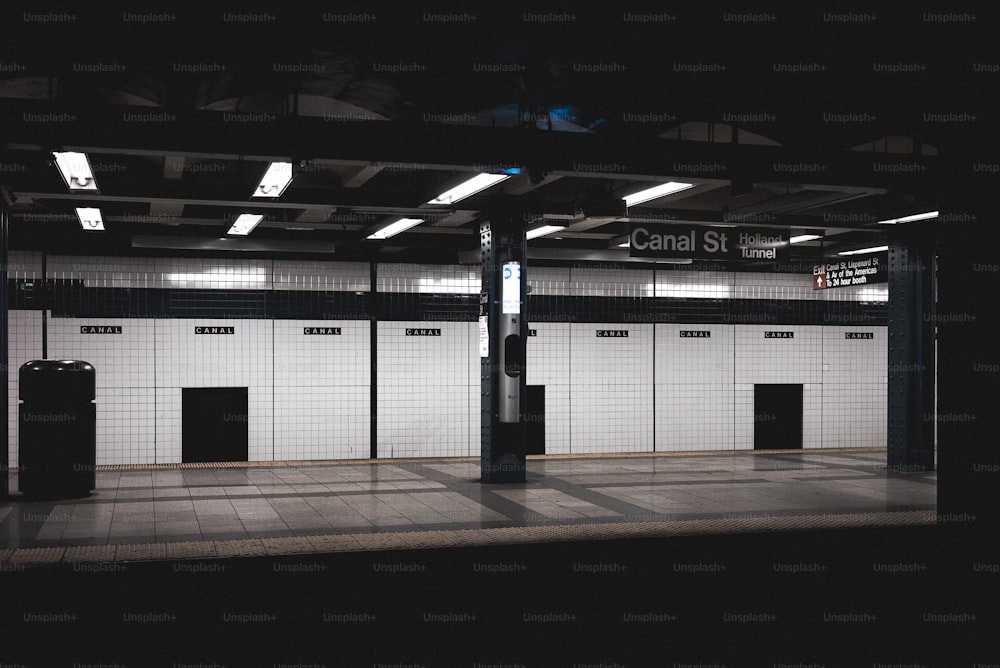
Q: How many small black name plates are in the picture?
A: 9